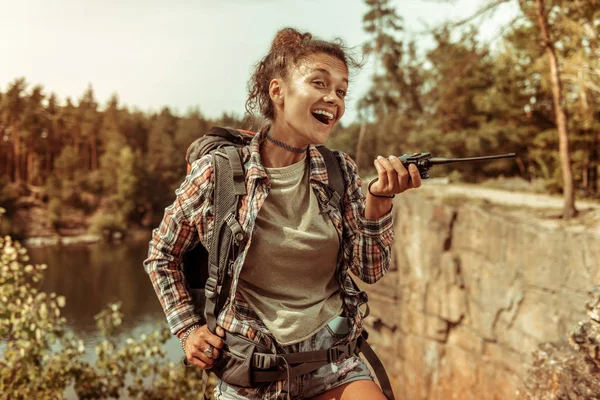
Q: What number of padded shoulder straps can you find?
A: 2